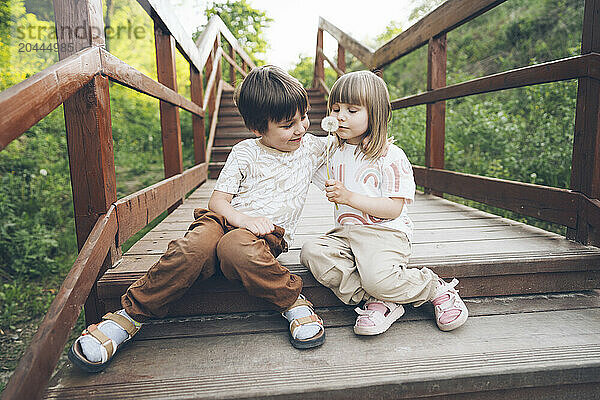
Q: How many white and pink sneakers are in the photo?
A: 2